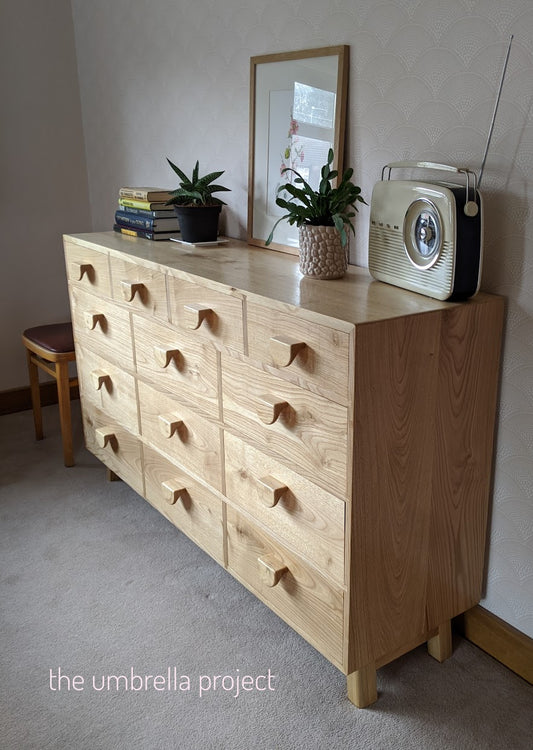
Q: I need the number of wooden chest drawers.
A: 13